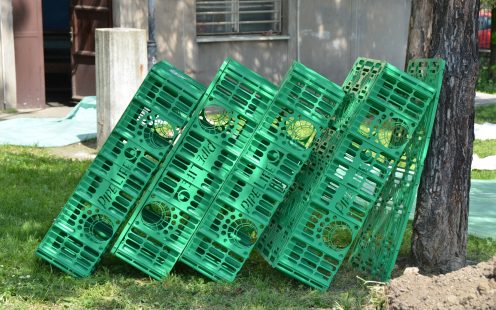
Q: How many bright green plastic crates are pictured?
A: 5